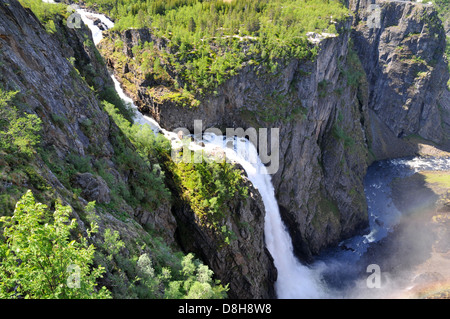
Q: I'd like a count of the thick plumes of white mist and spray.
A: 1